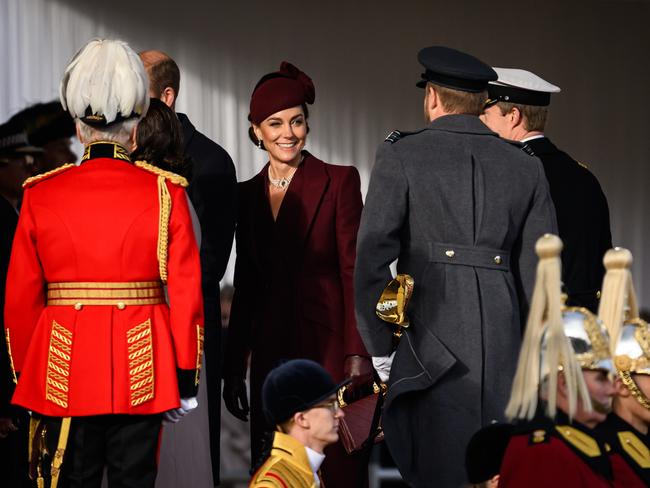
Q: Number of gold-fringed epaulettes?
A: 2